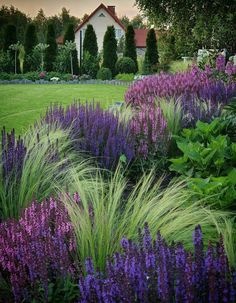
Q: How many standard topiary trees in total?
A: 3